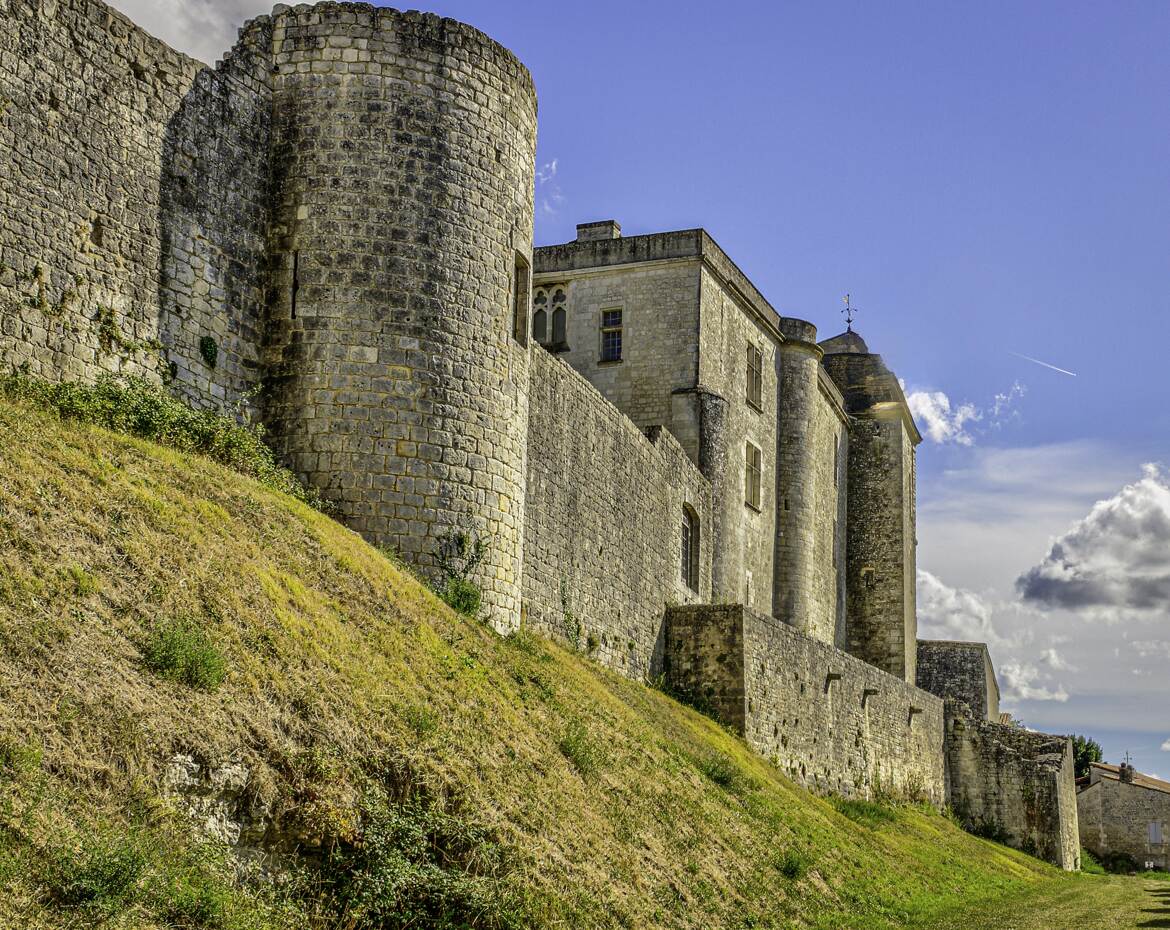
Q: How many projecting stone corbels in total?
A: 3